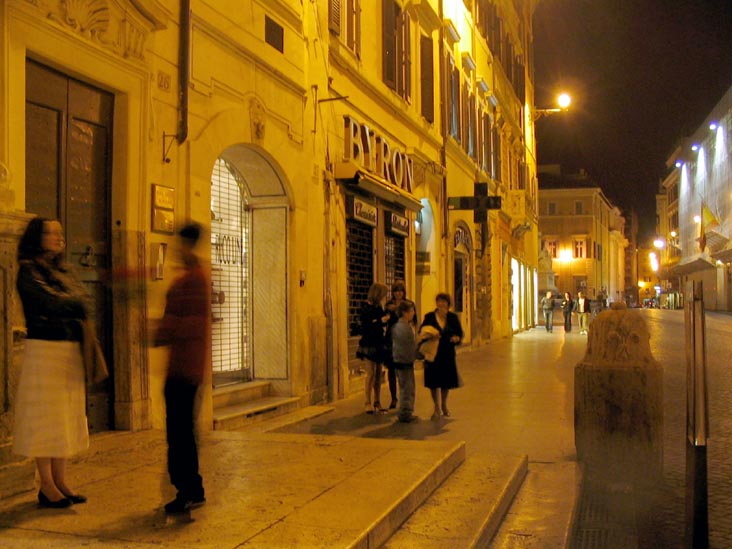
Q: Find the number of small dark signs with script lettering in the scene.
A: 2